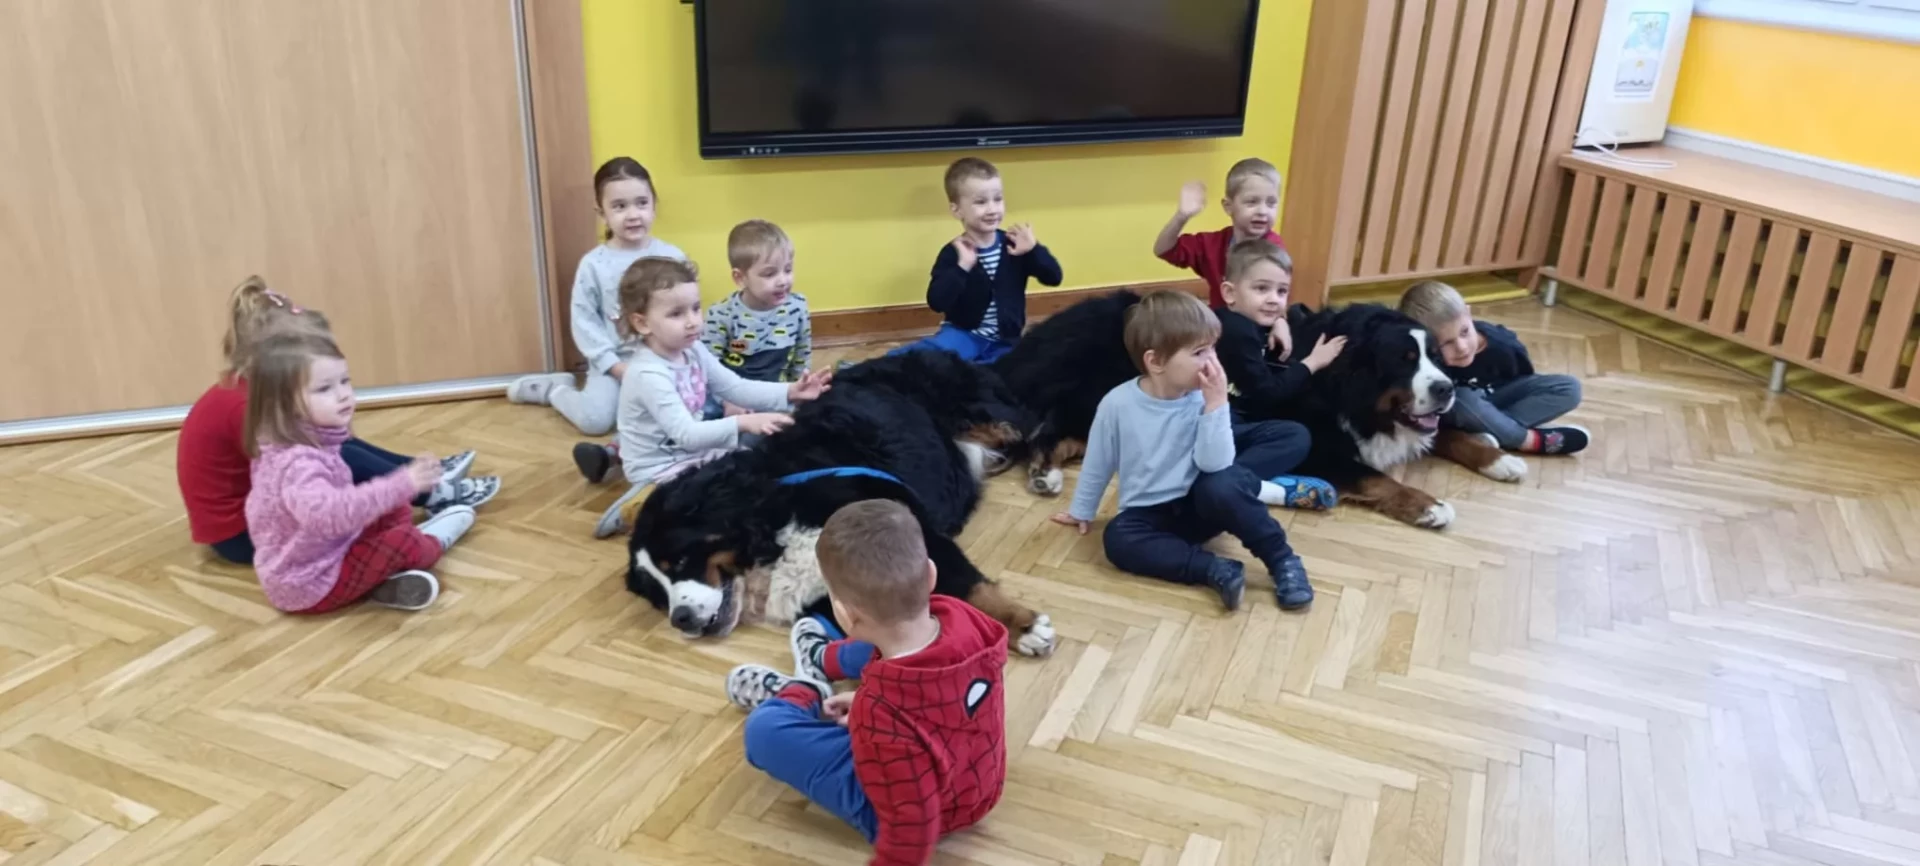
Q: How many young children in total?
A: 11